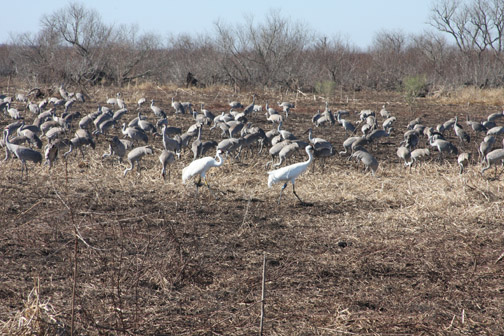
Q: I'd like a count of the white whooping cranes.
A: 2